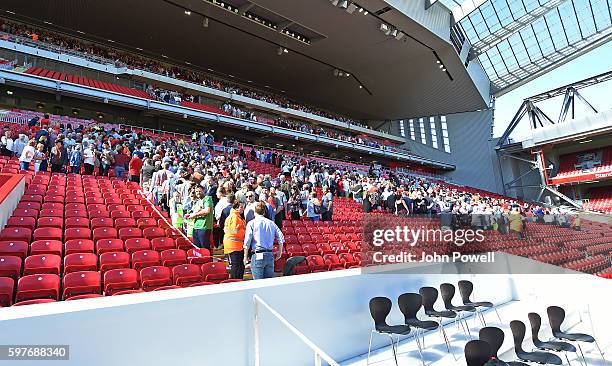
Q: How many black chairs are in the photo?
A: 10